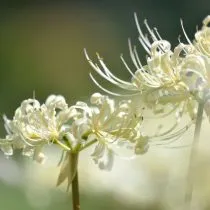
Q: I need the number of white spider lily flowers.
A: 2